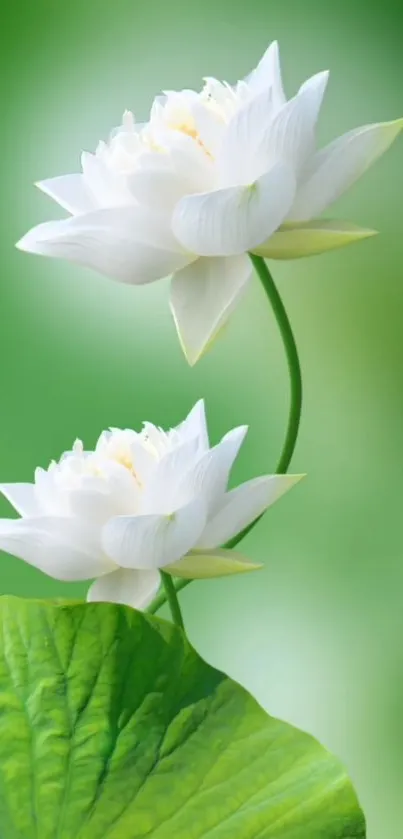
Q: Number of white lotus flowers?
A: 2